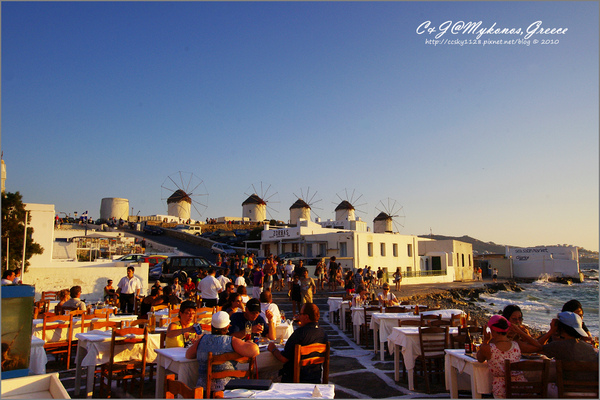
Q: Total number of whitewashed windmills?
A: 5